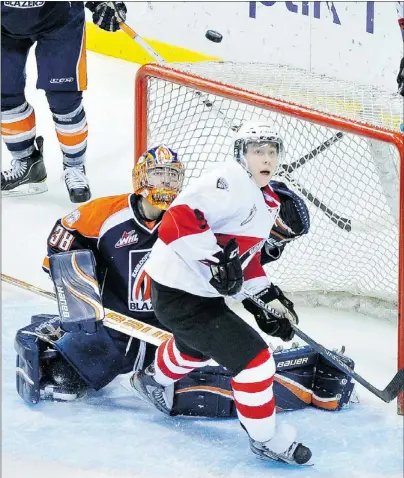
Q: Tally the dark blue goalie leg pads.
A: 2